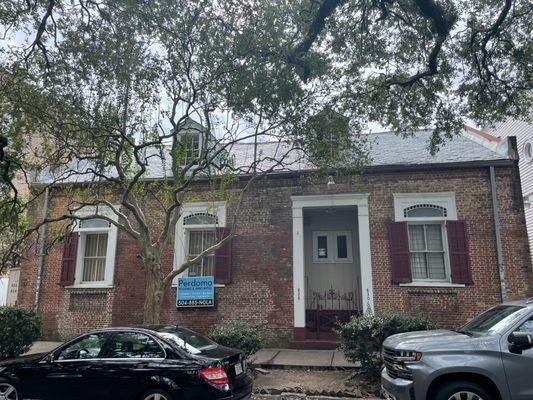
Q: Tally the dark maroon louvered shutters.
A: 4